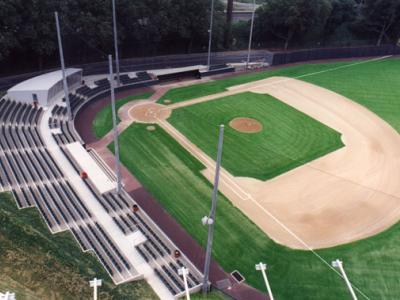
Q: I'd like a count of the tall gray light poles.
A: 6